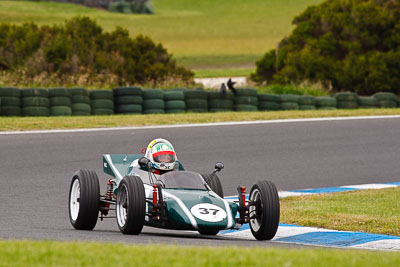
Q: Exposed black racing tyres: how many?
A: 4